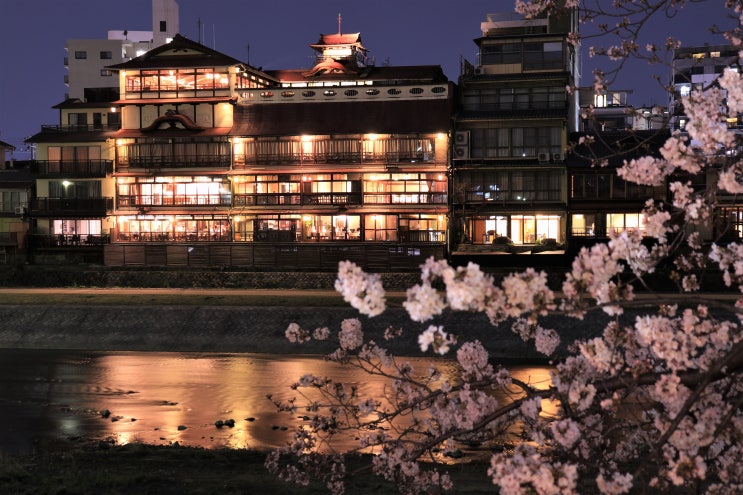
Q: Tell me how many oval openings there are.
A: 10